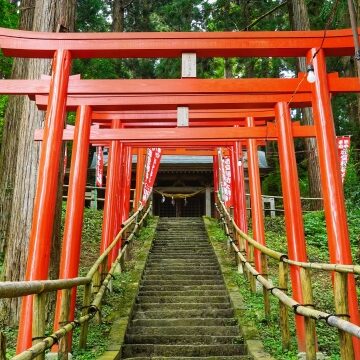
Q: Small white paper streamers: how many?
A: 3